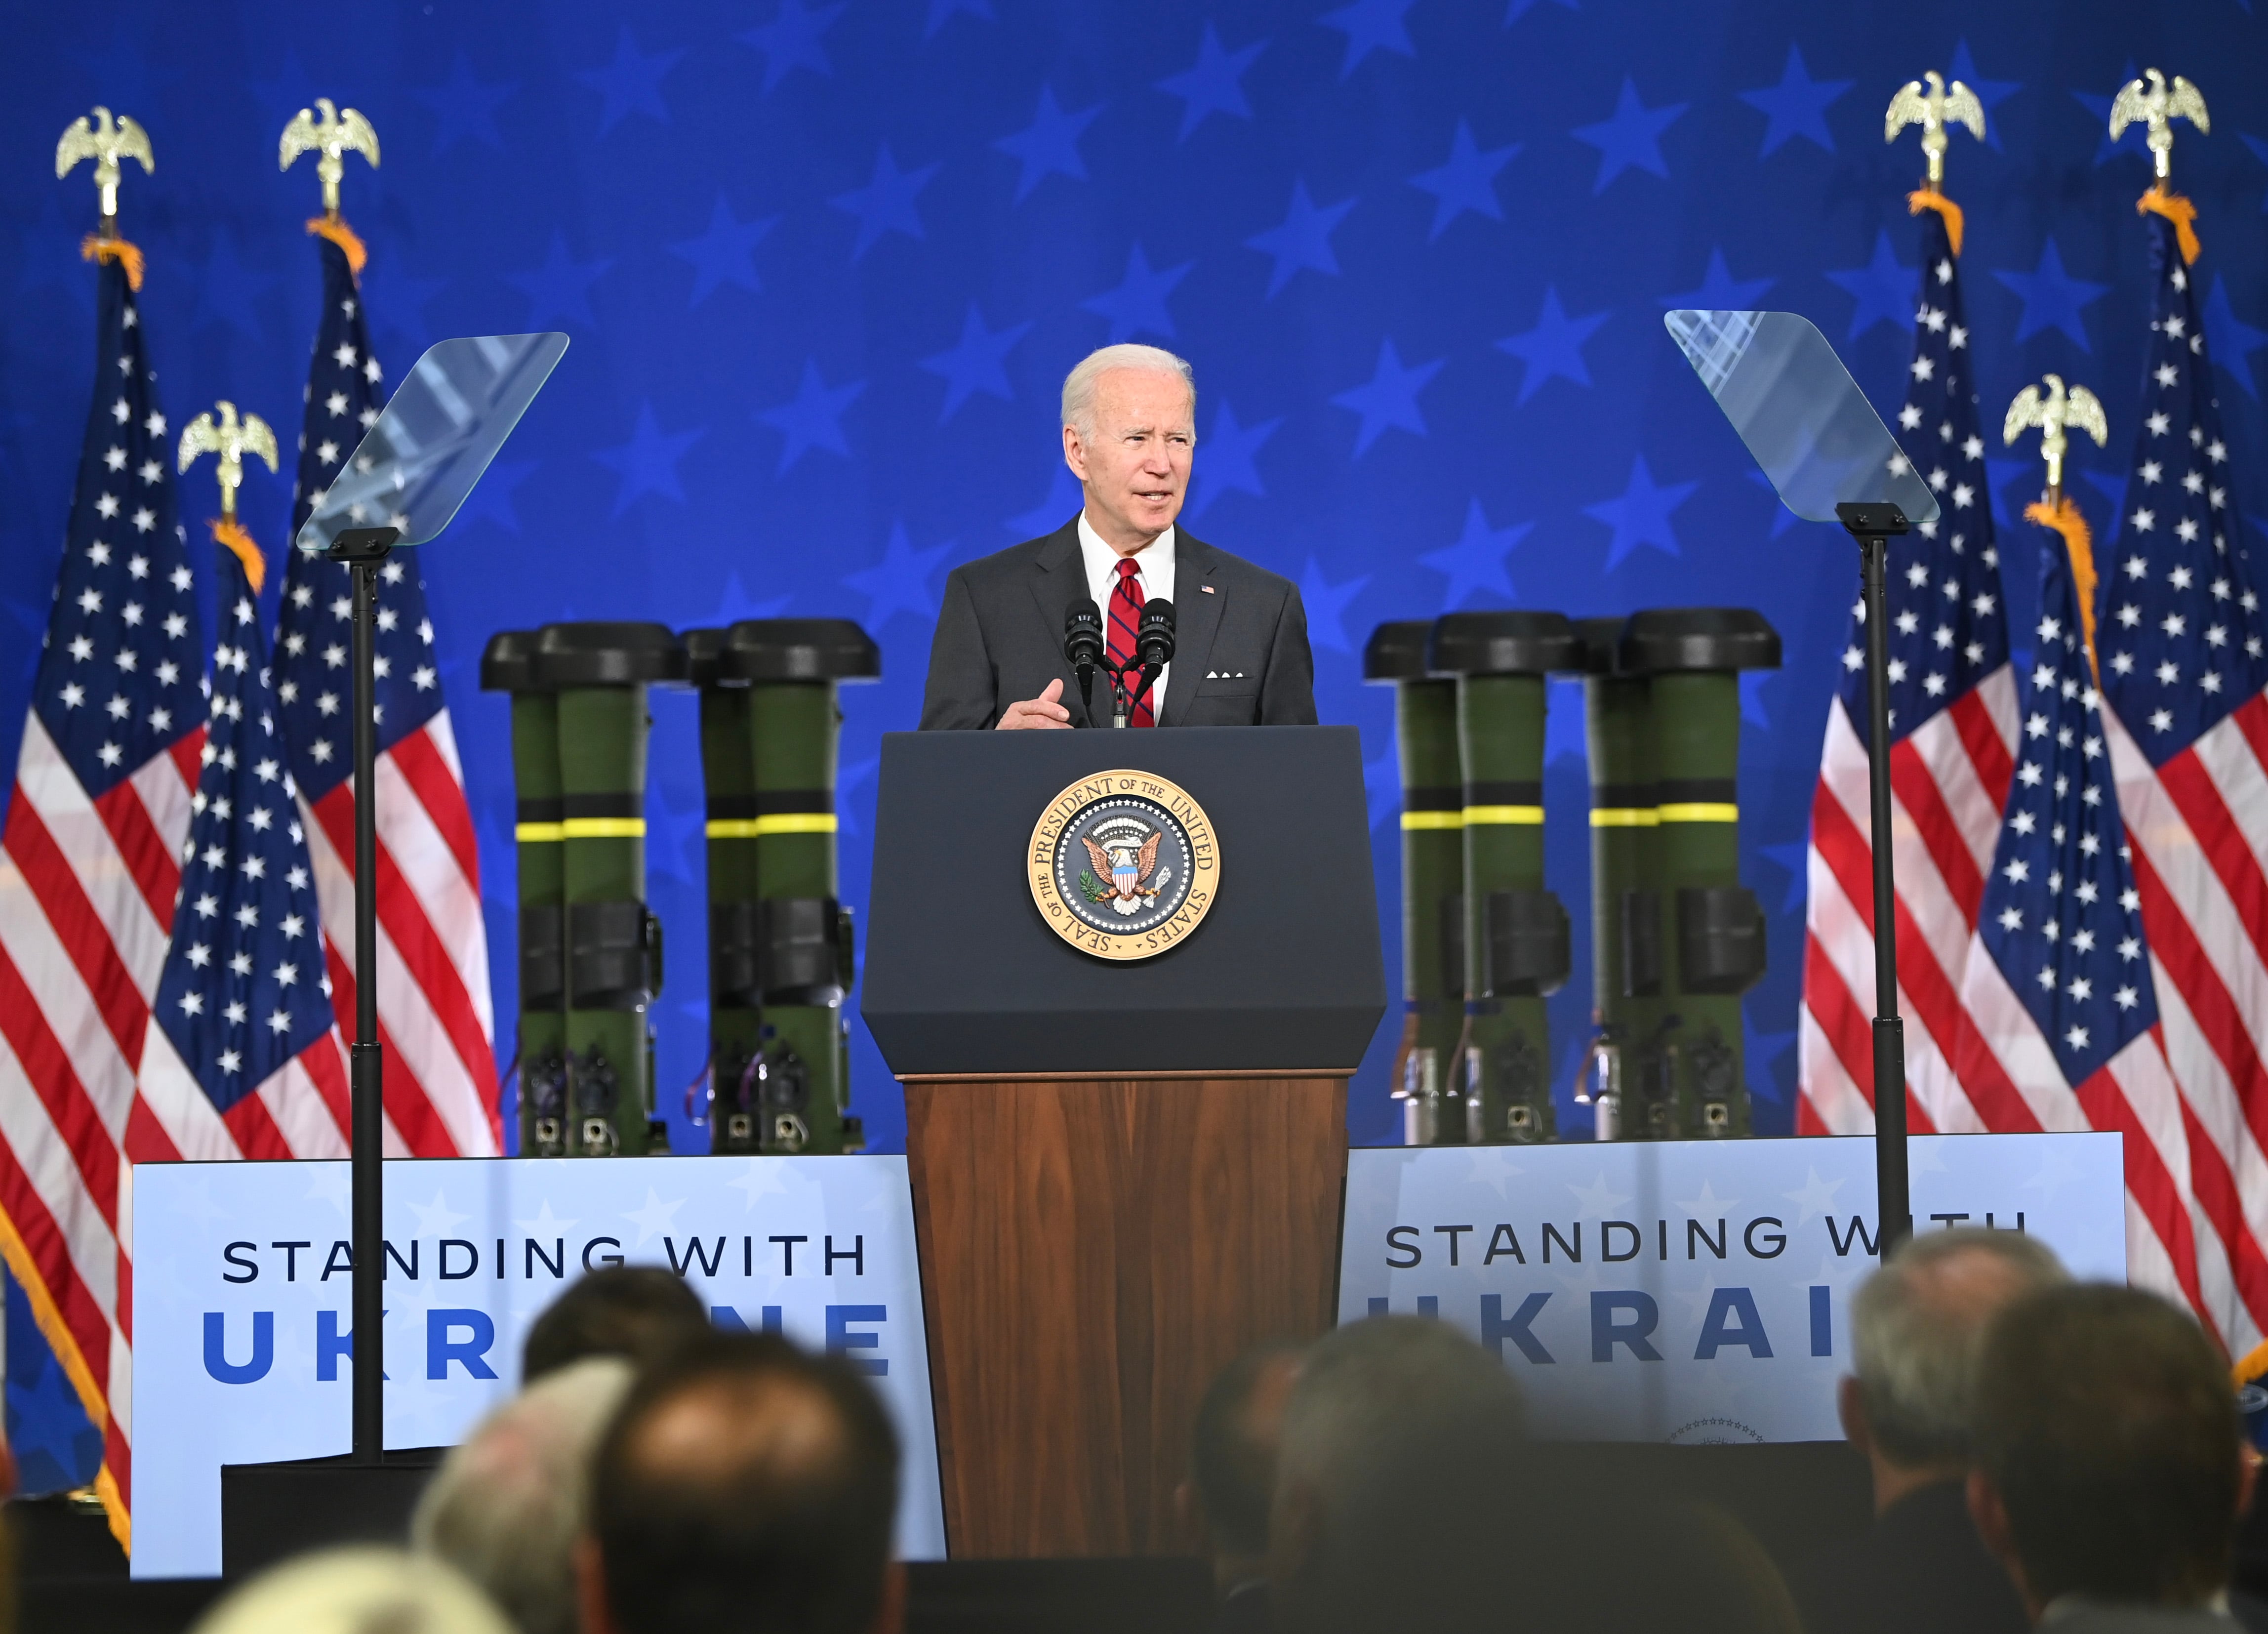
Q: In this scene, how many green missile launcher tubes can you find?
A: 8